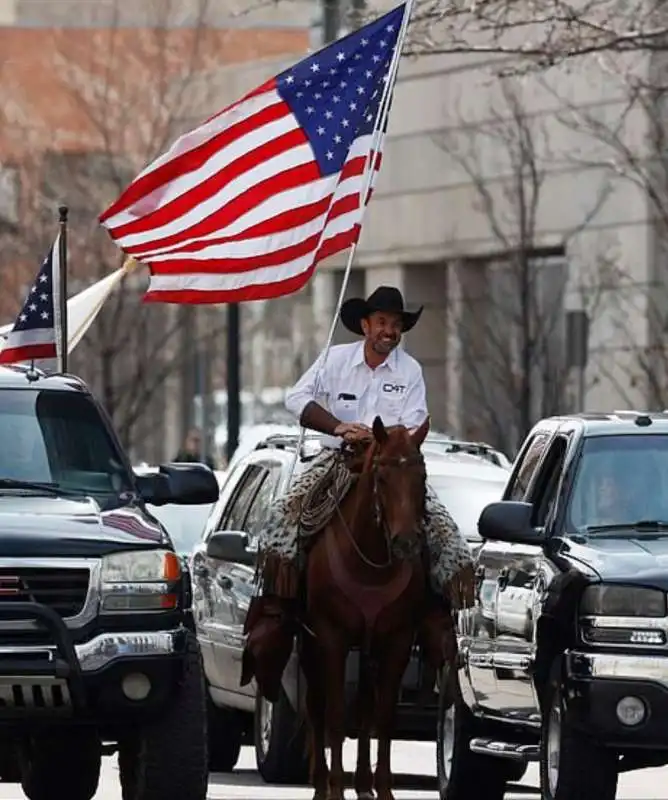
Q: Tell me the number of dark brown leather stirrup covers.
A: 2